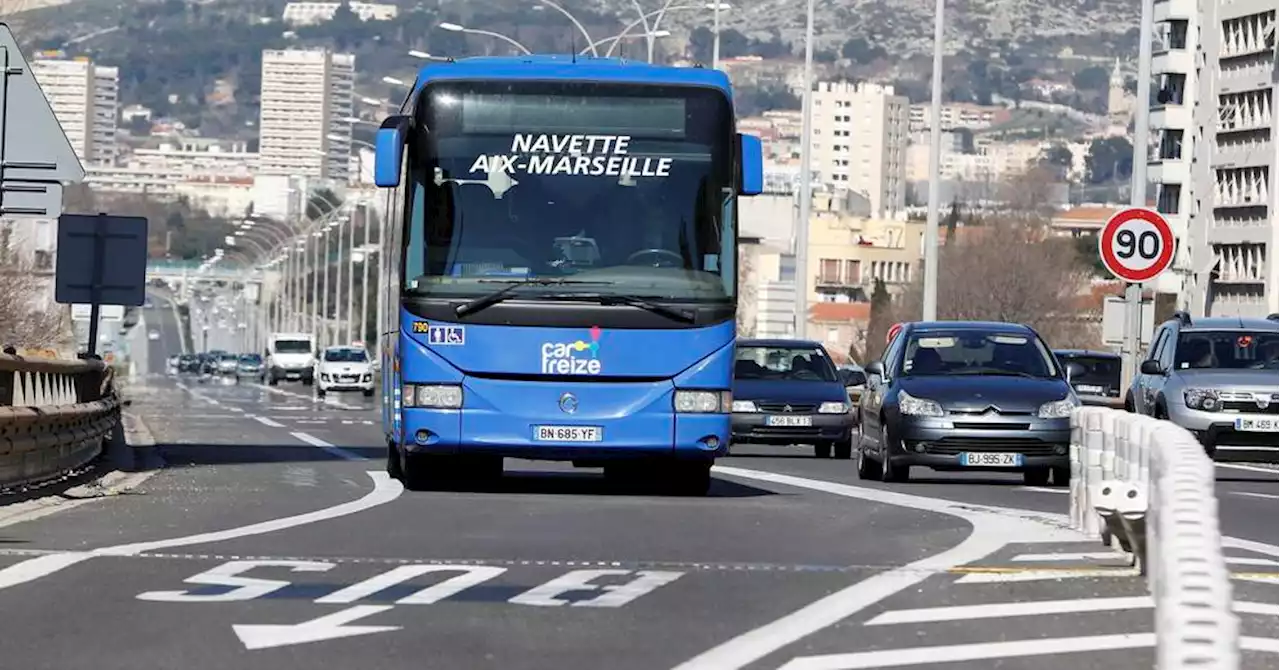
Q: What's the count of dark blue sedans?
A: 2